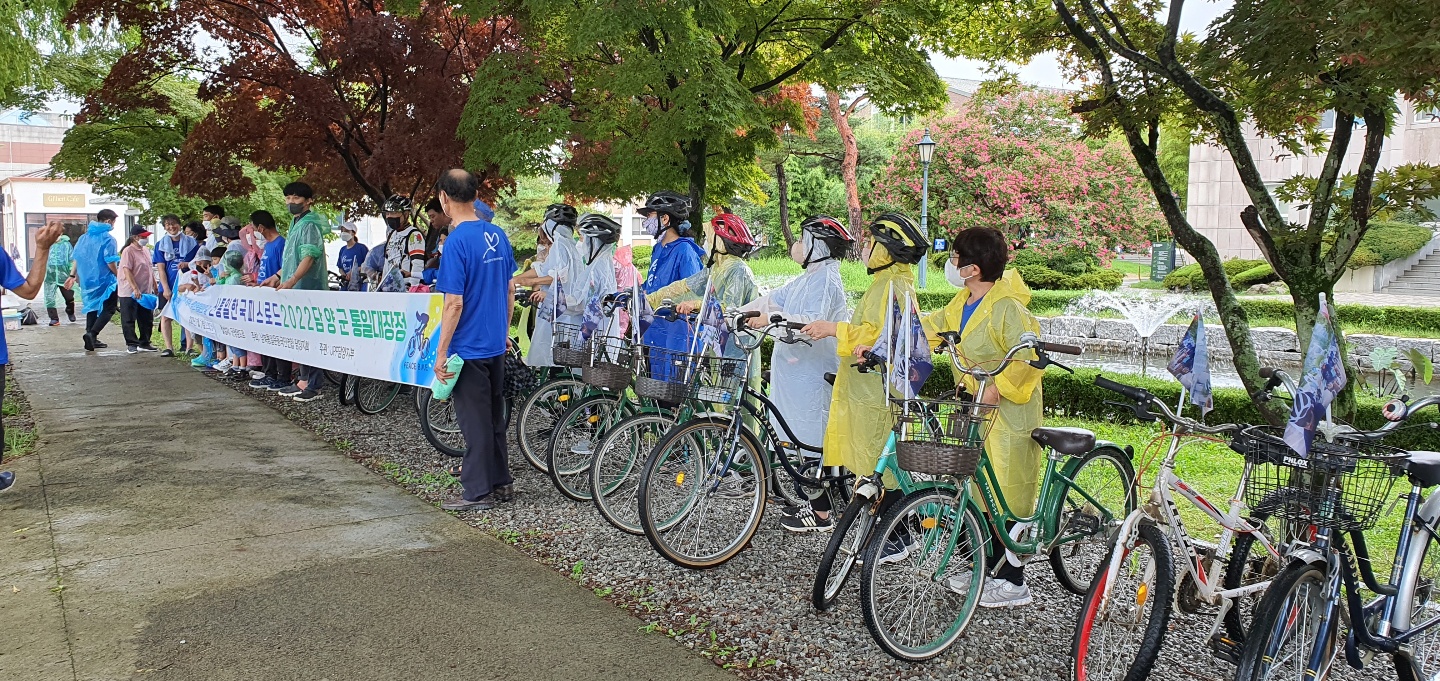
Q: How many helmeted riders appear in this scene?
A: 7